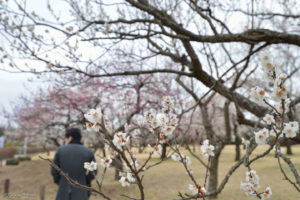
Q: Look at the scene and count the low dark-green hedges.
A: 2